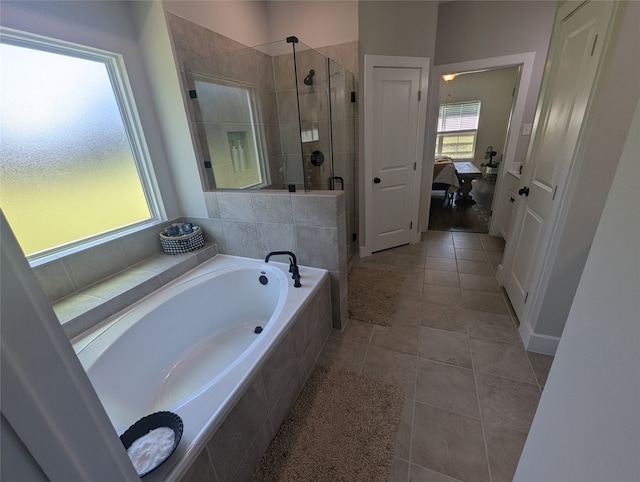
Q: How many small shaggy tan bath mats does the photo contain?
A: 2